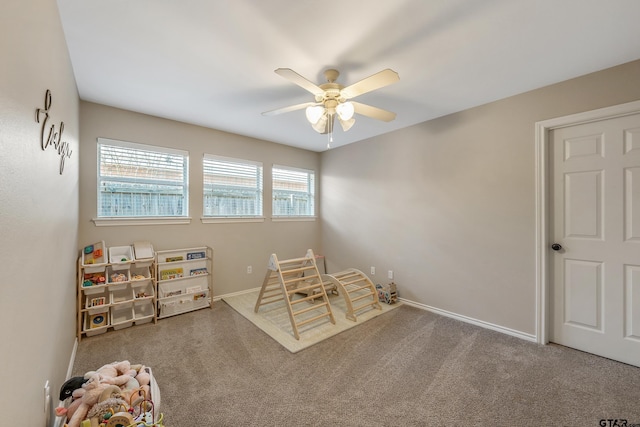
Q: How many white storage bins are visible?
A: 12